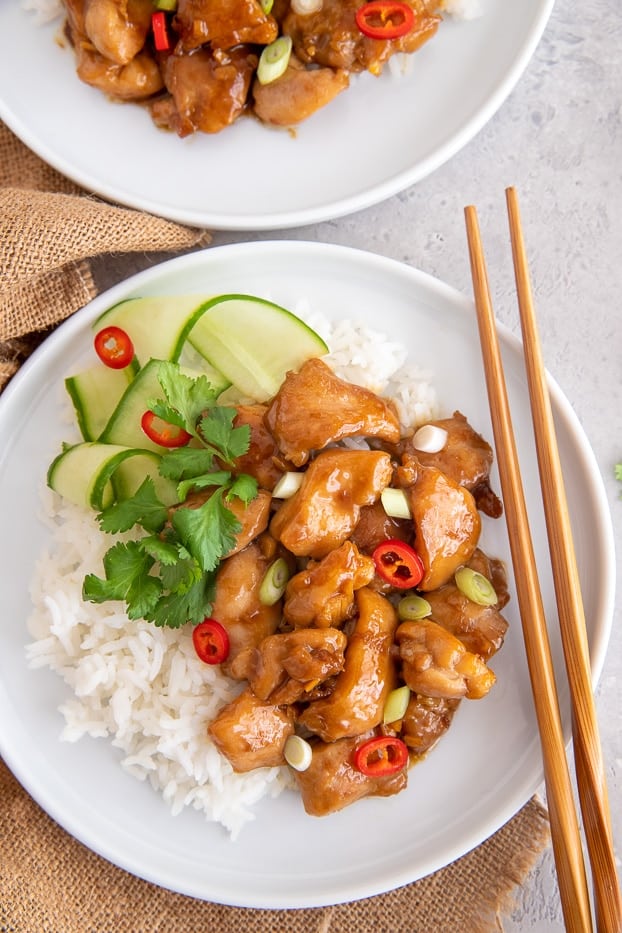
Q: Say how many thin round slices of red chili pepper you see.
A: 6